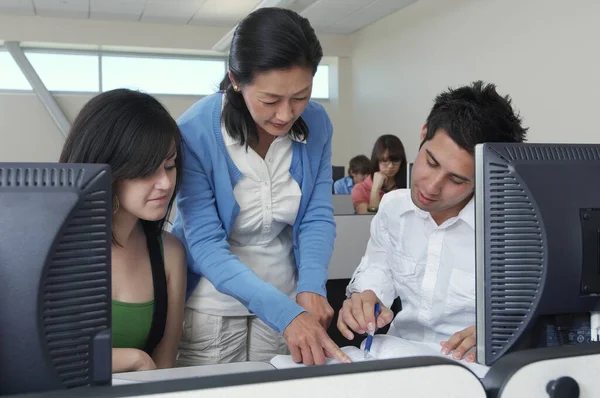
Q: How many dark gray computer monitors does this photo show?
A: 2